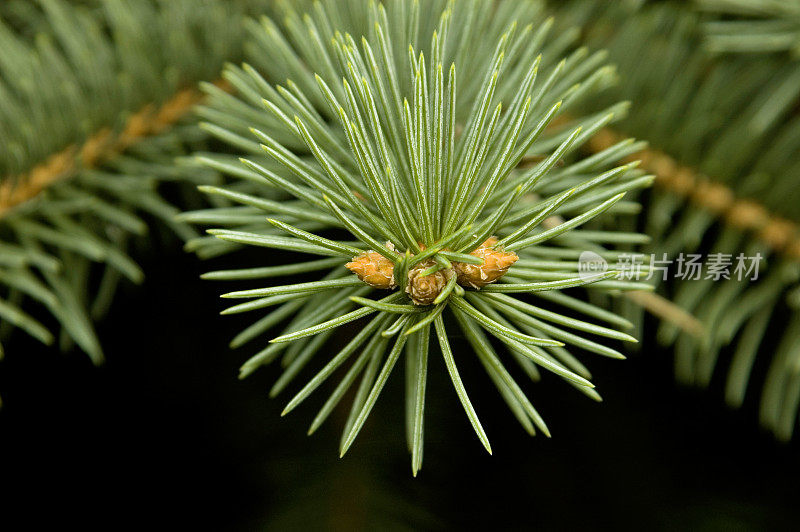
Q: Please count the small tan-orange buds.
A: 3